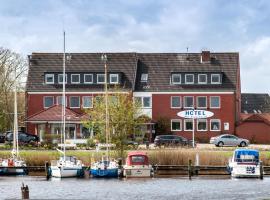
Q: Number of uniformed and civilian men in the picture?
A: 0